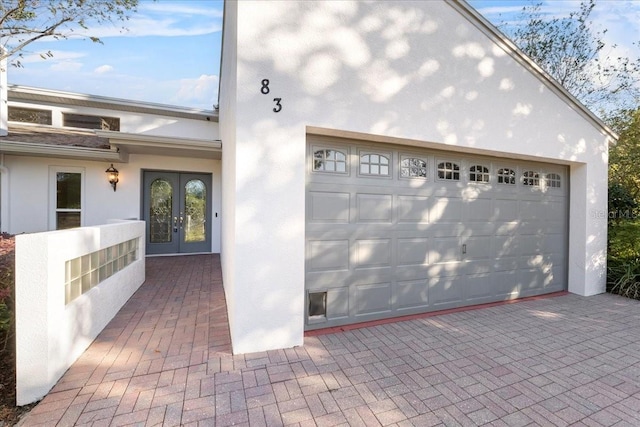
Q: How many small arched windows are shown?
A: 8